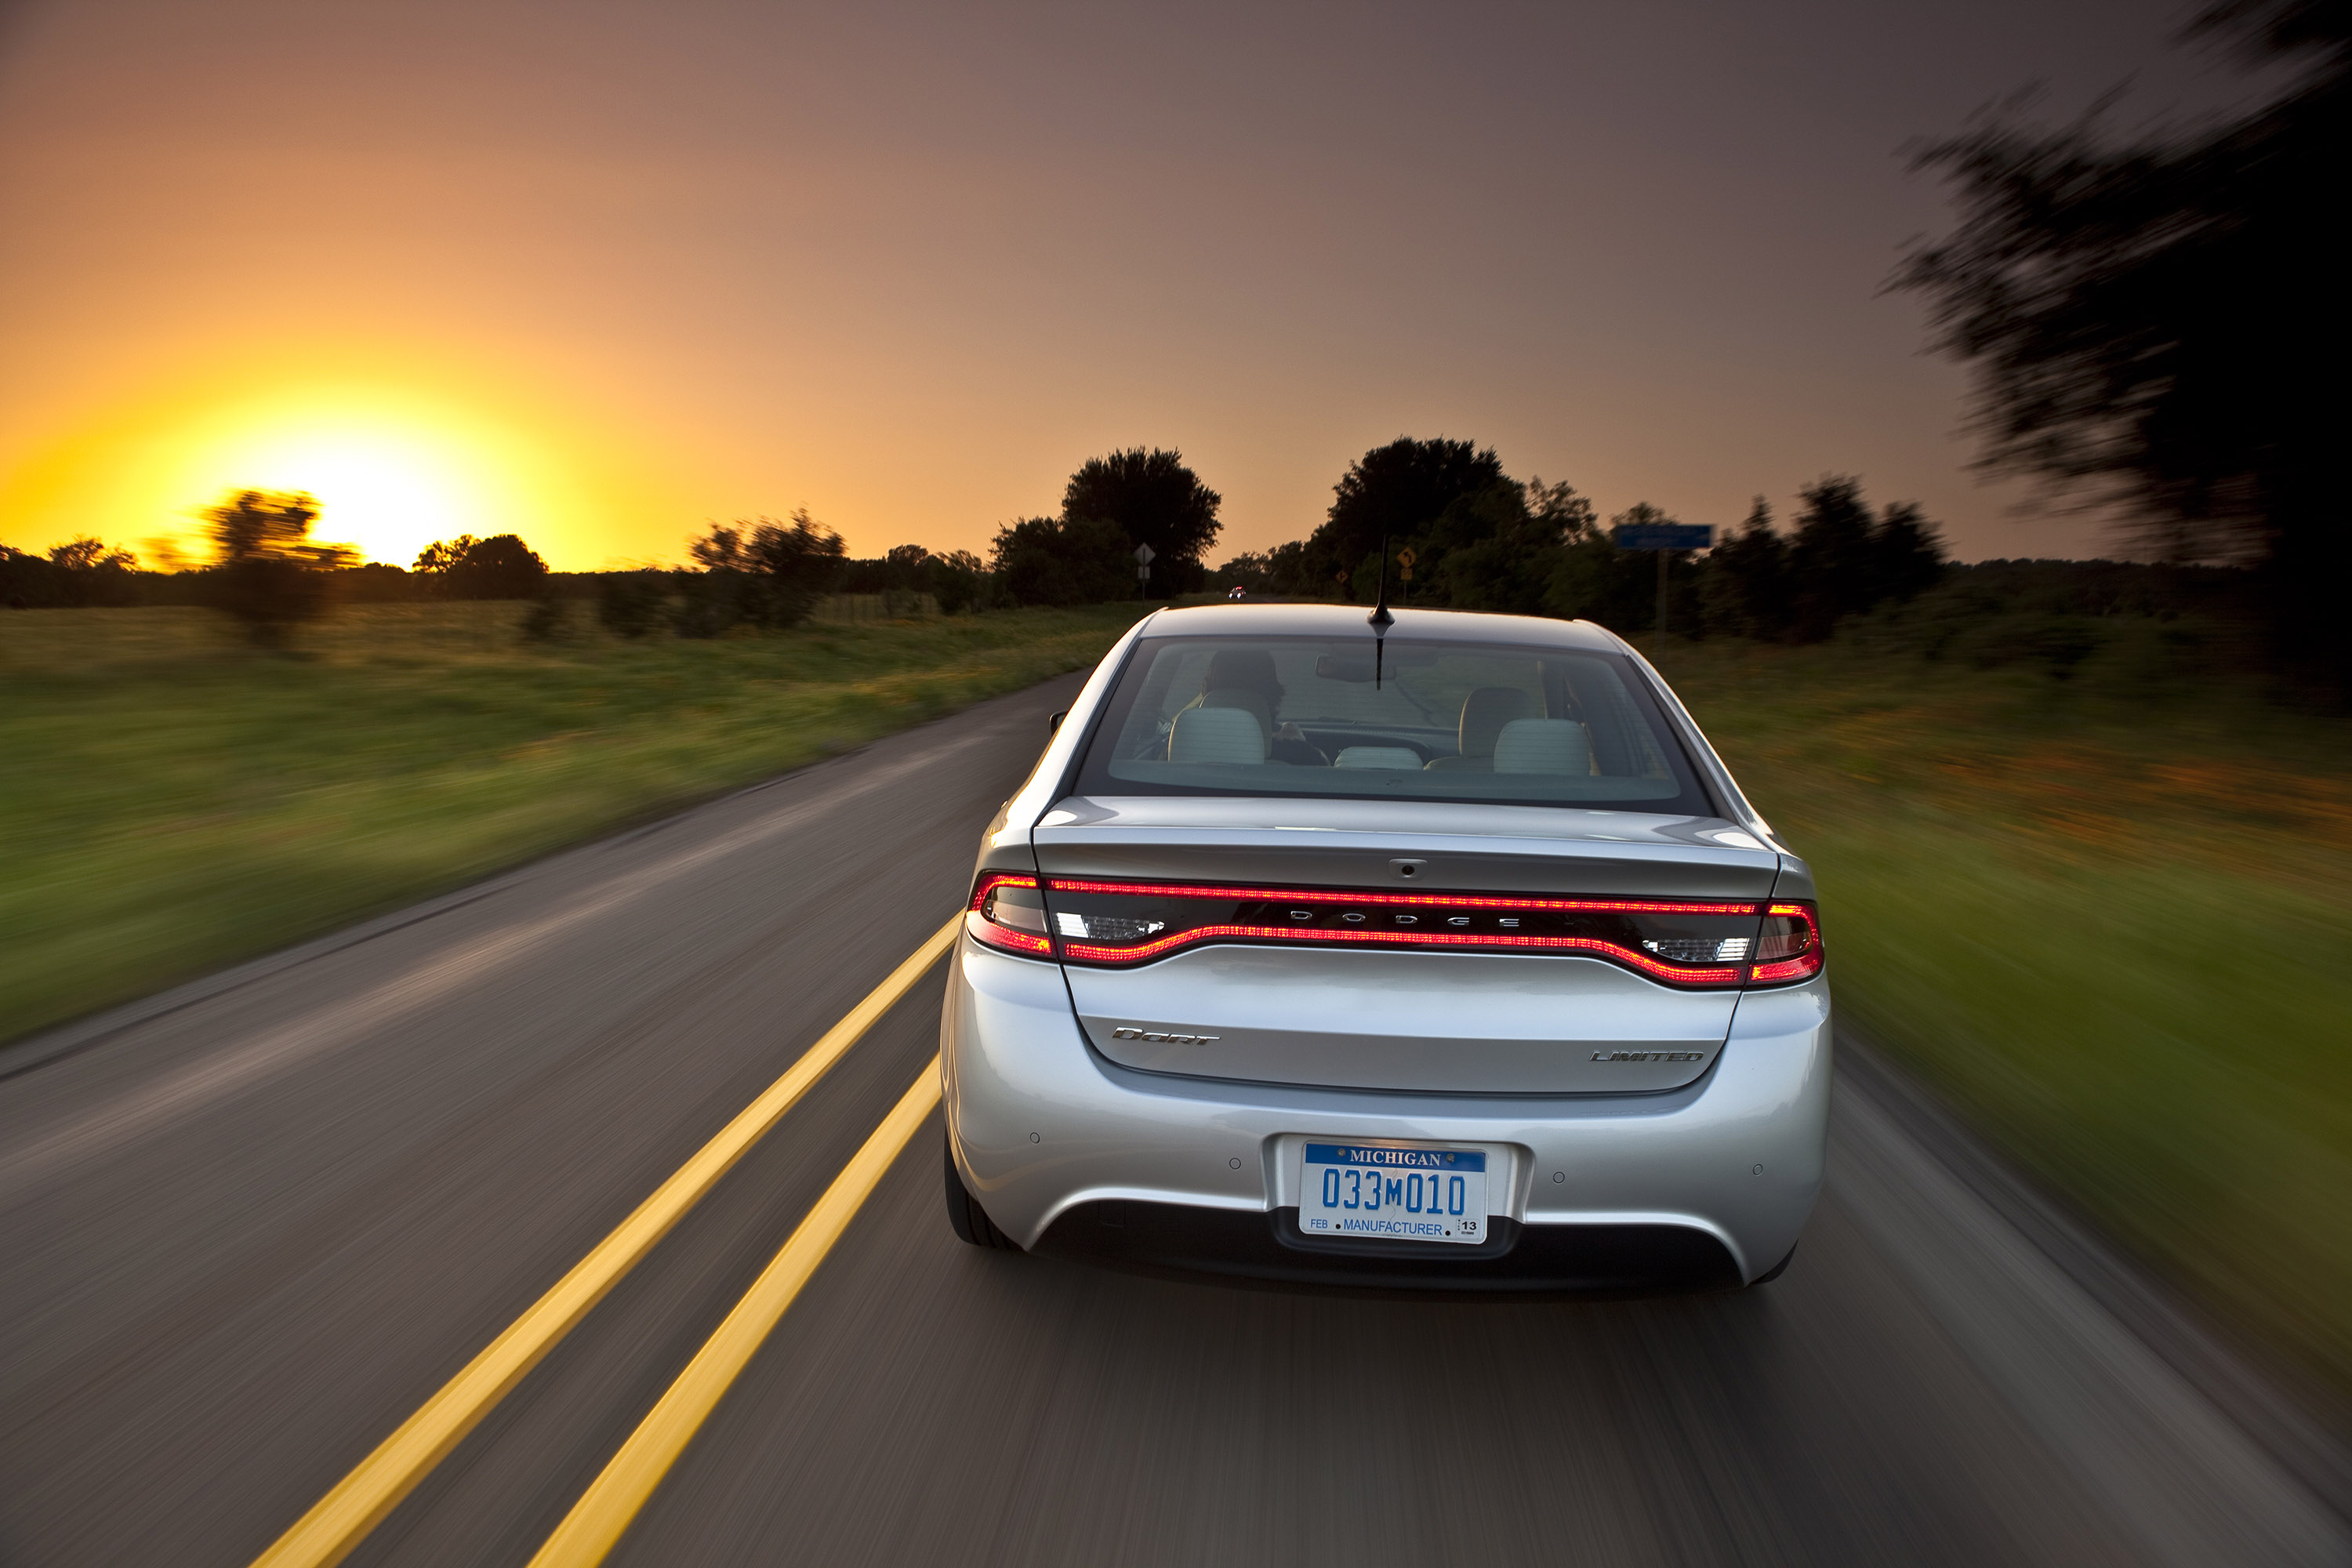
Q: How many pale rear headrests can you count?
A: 3